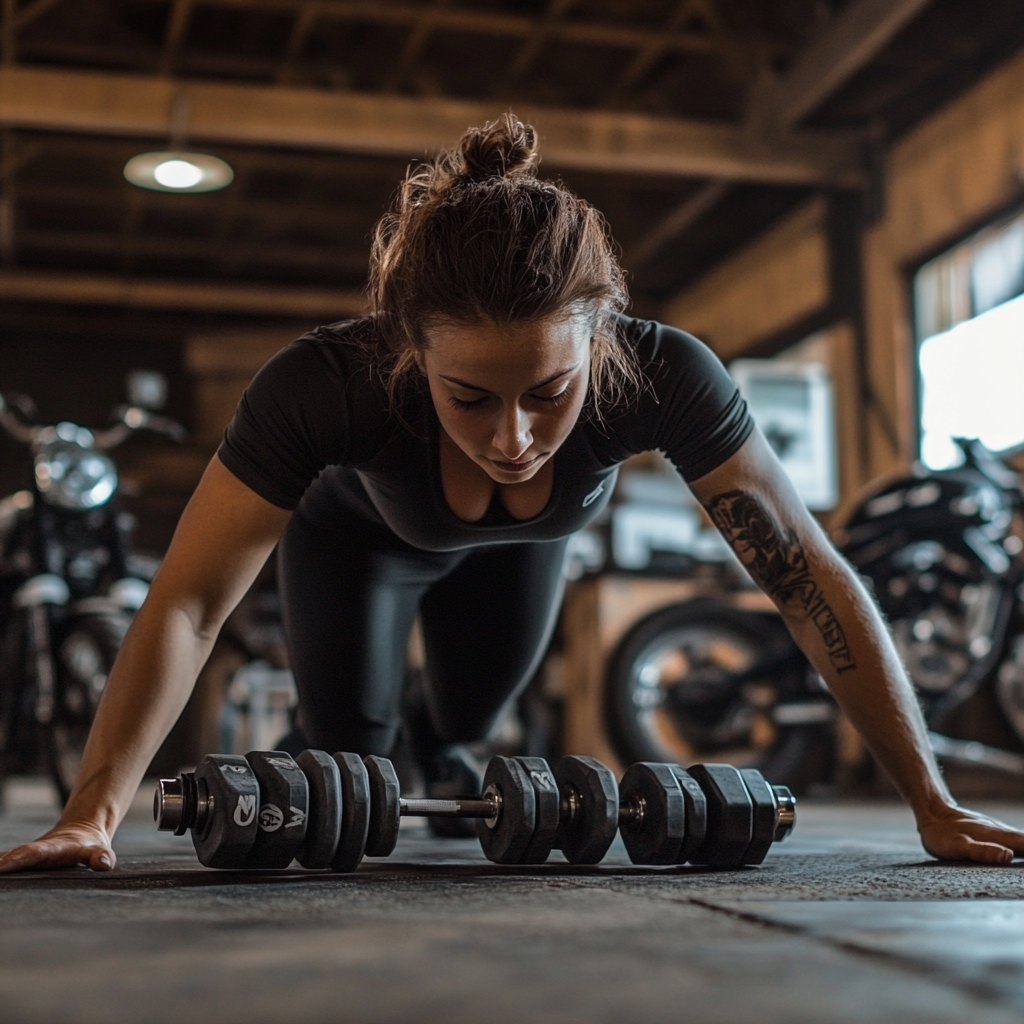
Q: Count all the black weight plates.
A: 12